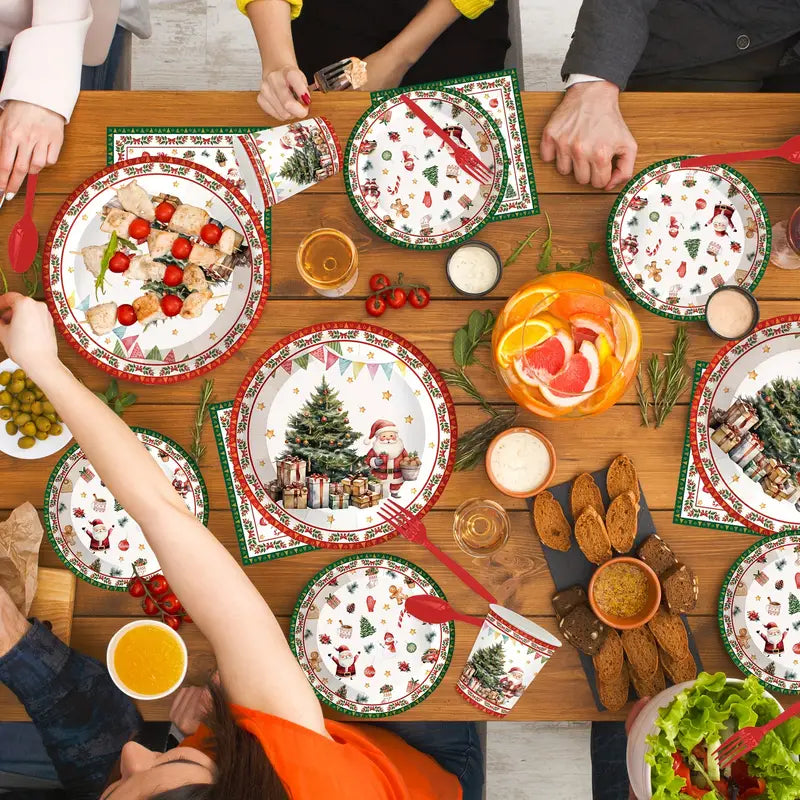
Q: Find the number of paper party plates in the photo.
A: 8